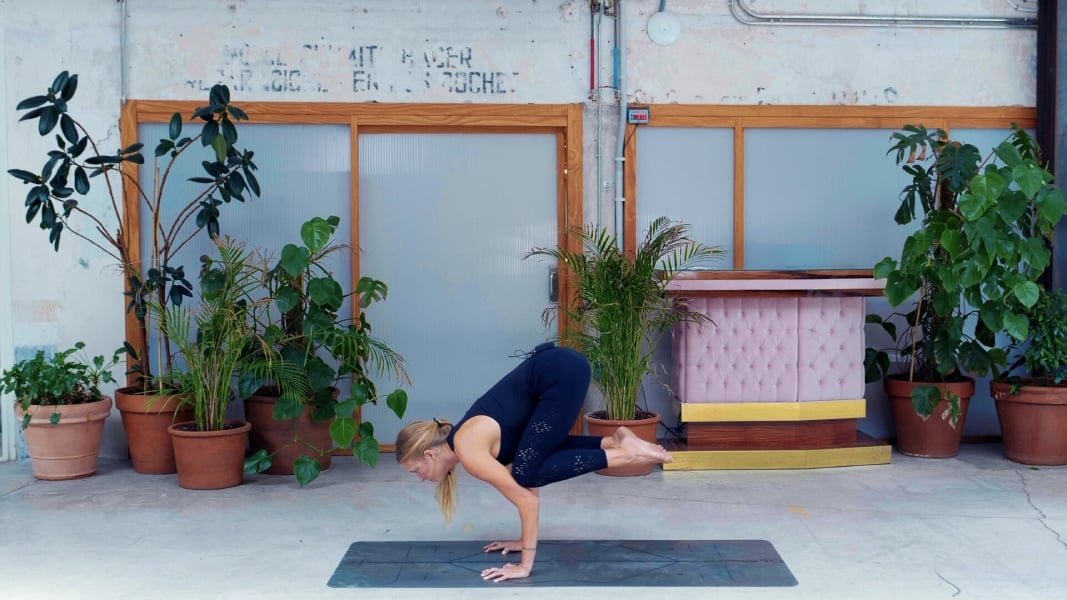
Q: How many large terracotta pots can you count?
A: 7